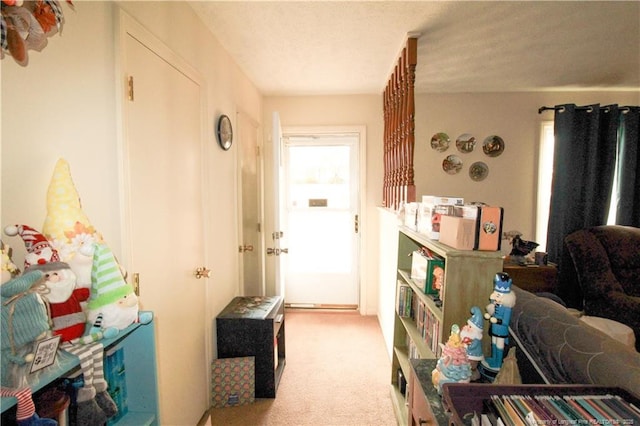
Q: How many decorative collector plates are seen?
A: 5